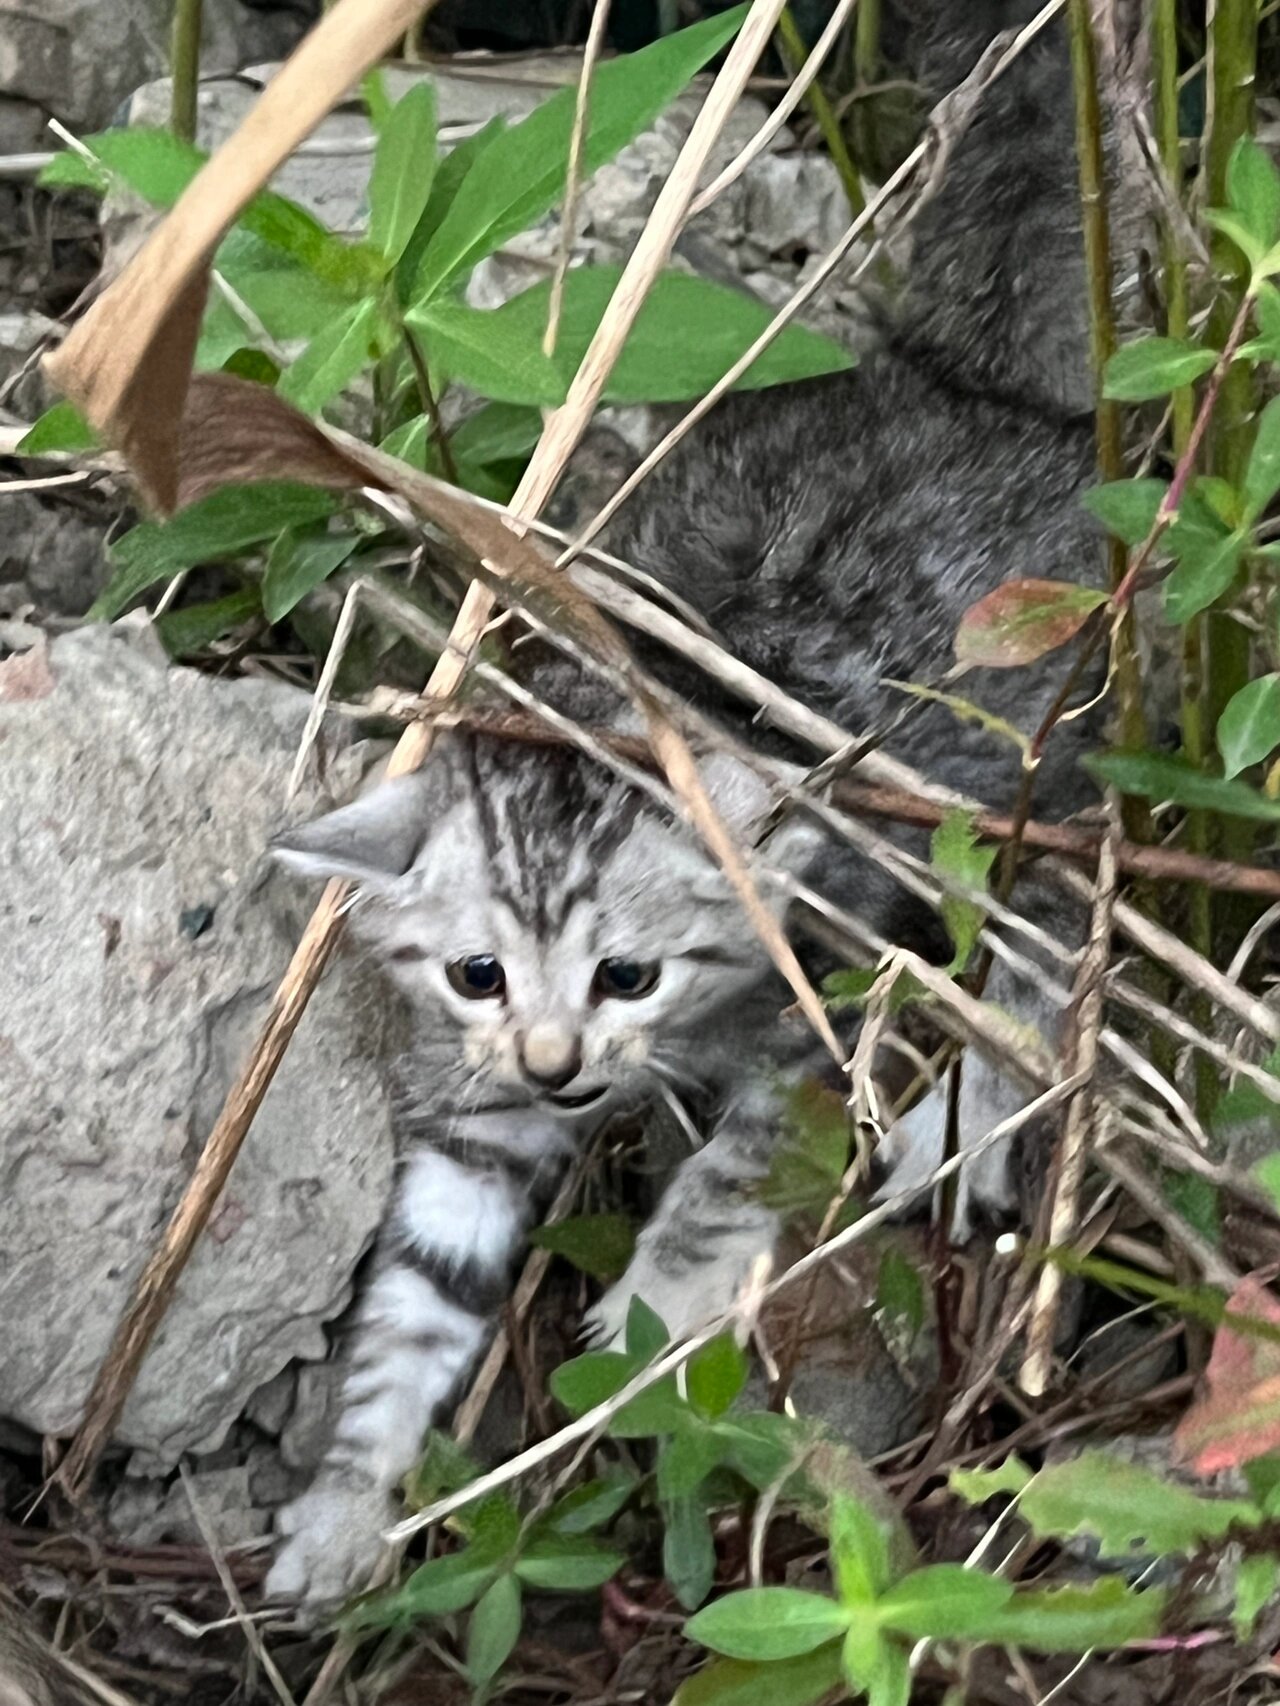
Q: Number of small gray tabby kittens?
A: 1